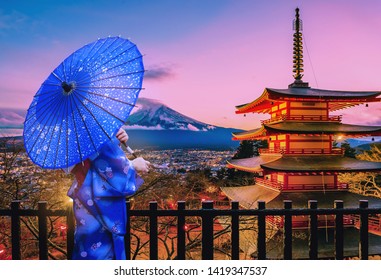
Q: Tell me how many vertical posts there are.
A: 13